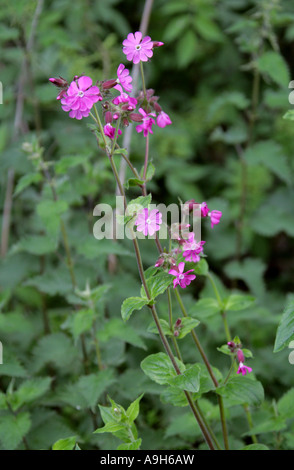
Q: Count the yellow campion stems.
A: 0